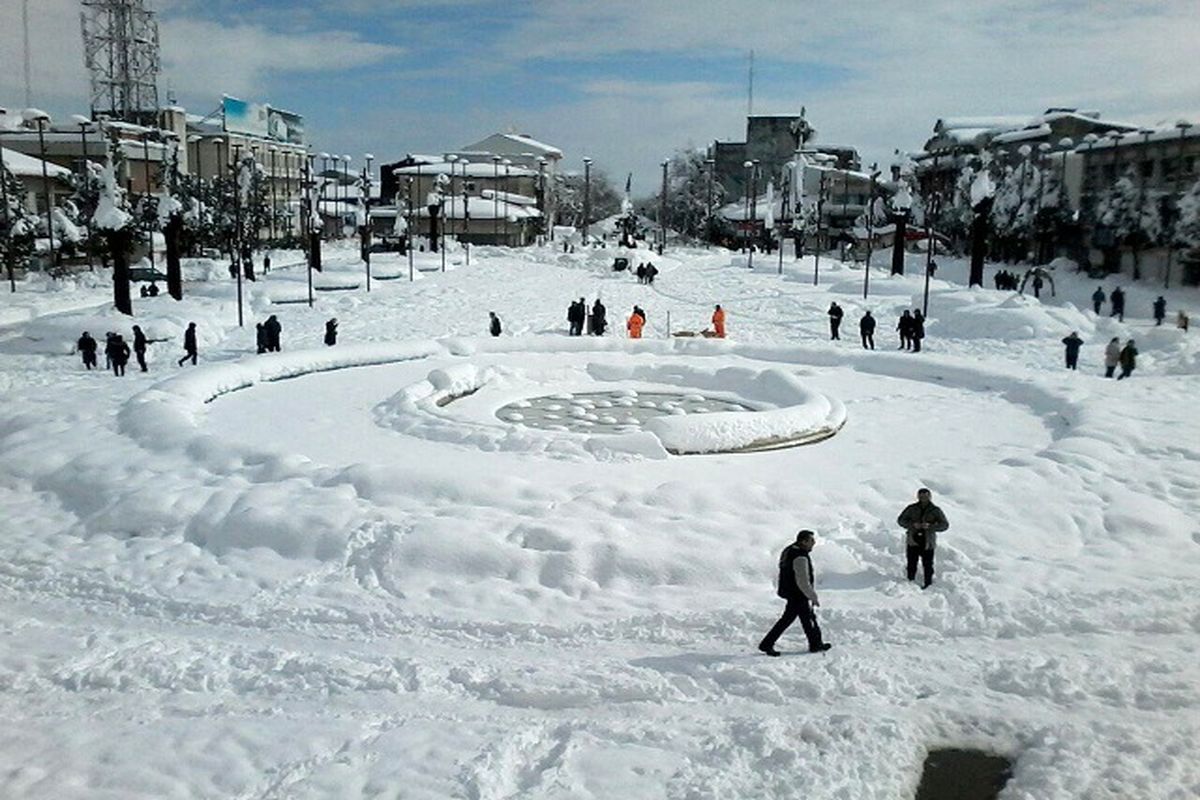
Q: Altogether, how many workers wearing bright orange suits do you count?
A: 2